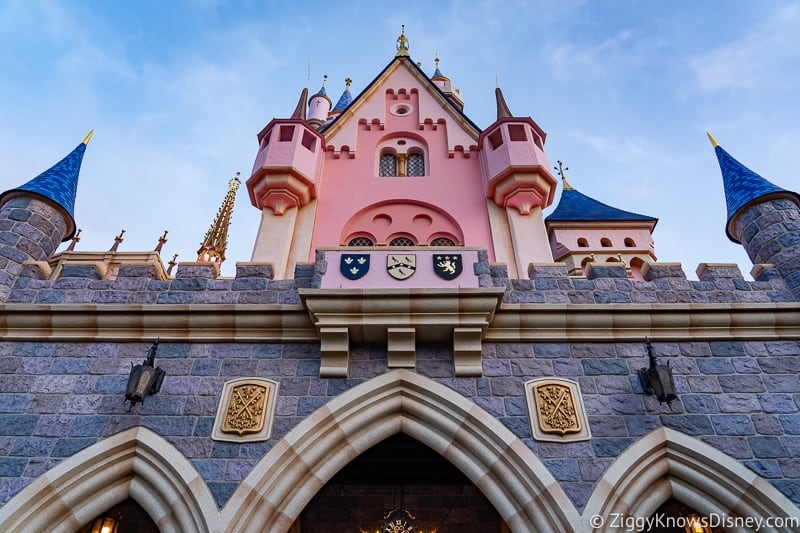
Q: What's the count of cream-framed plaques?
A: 2